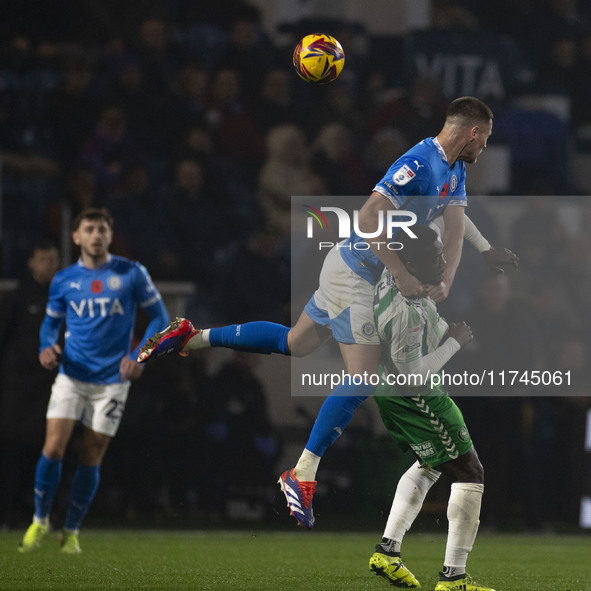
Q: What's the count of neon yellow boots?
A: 4